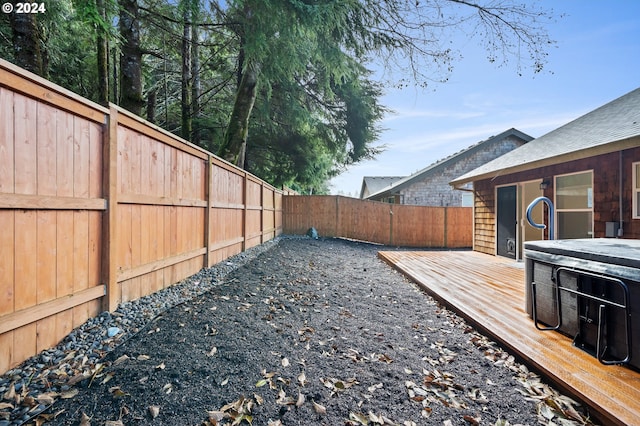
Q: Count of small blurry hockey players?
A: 0